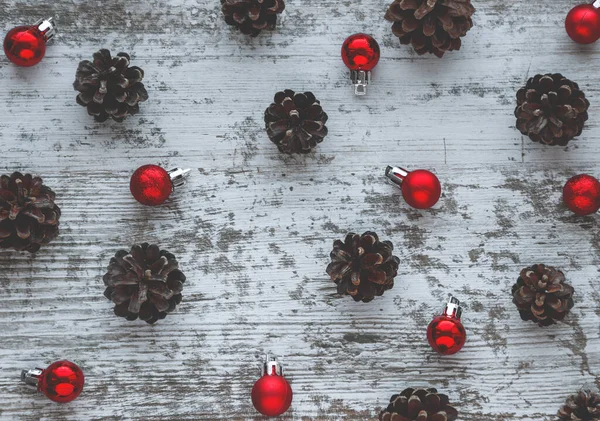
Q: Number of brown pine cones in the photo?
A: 11